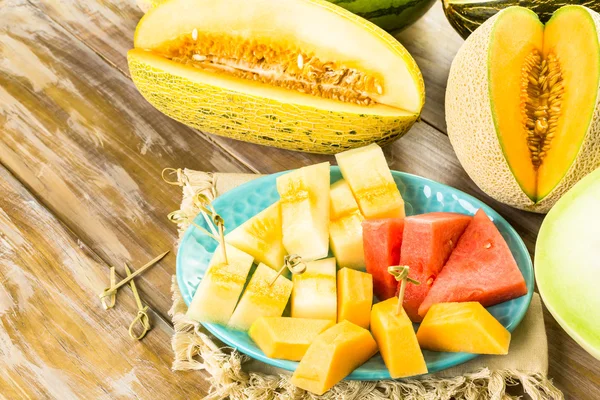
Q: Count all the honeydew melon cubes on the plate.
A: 7